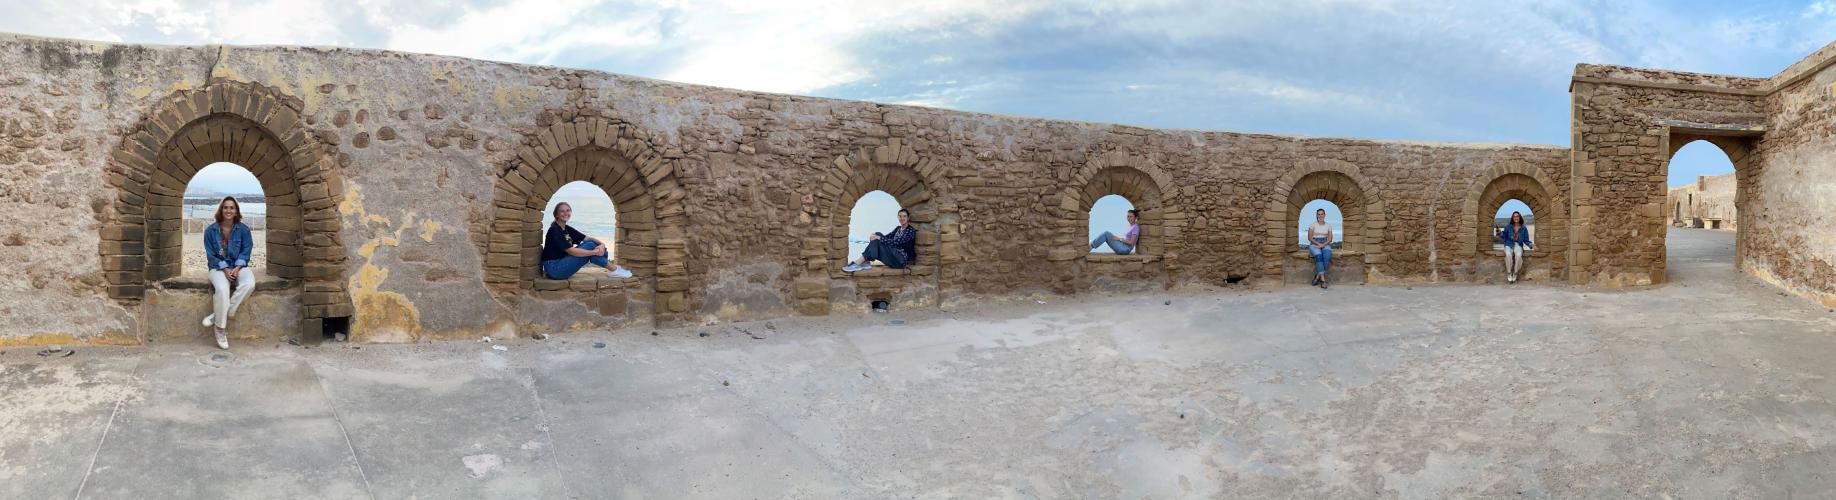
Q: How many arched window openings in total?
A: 6